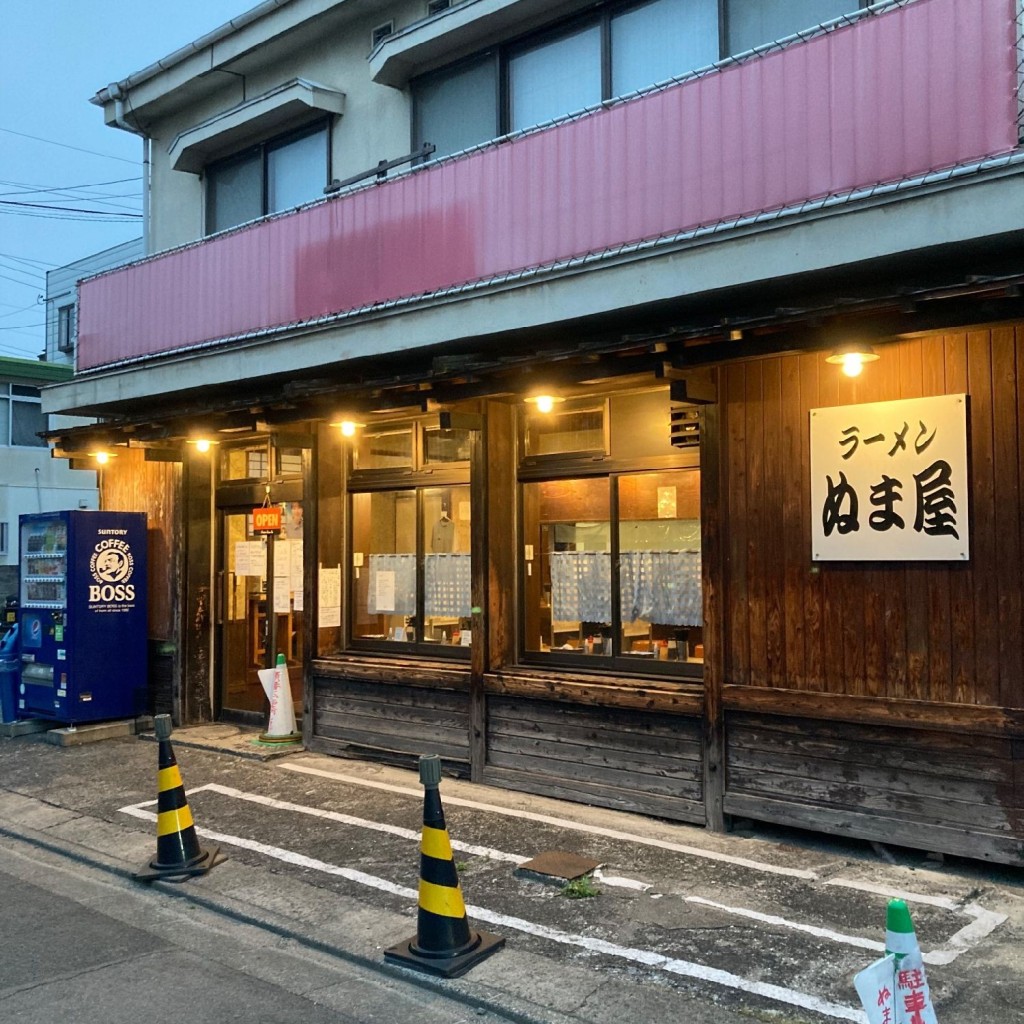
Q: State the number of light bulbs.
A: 5